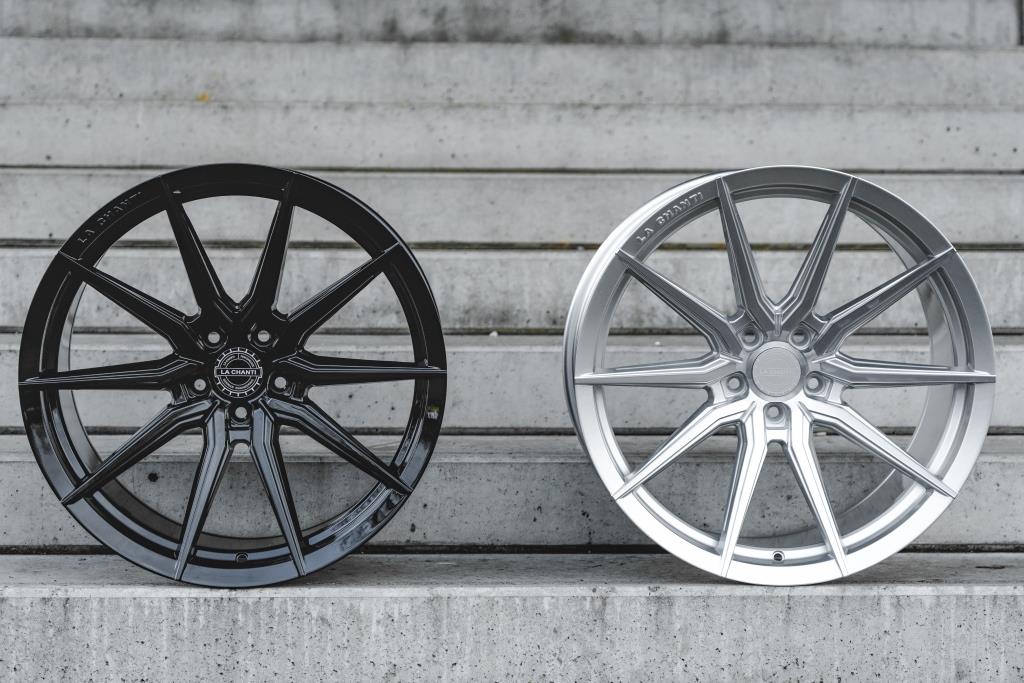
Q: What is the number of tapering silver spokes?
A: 10